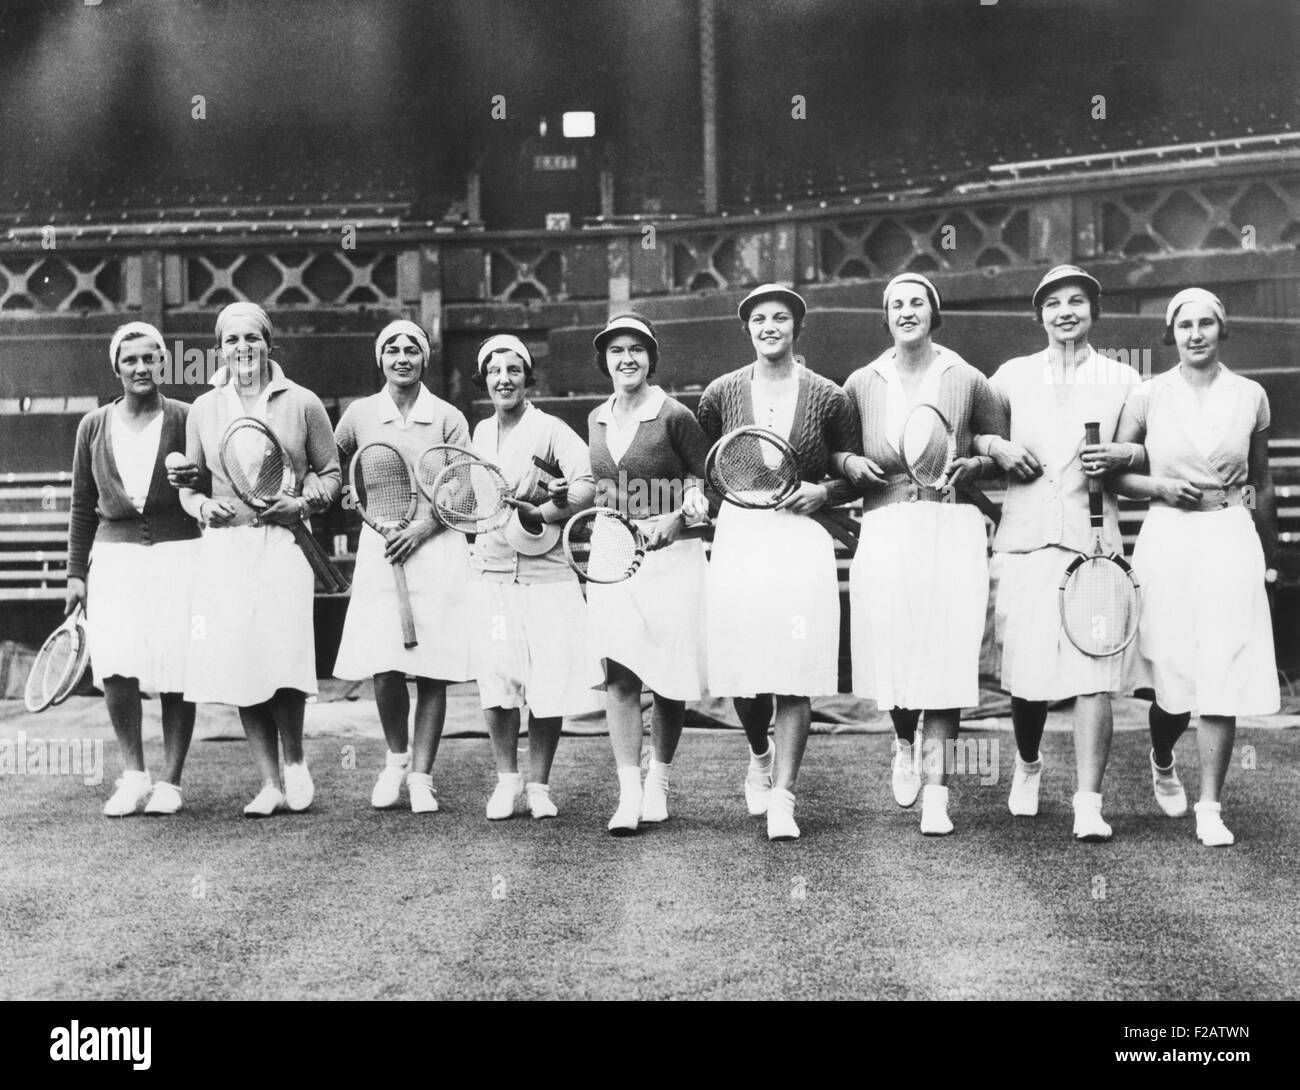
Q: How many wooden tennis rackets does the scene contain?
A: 12